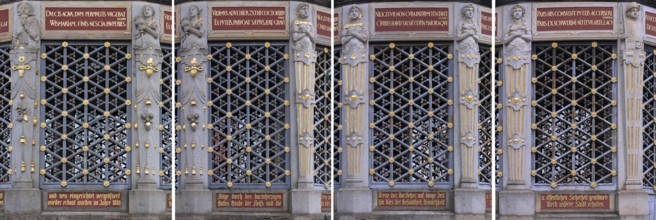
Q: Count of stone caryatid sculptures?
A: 8